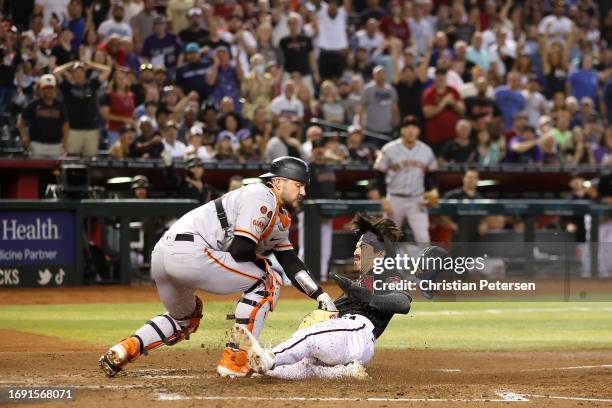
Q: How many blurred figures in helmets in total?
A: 2